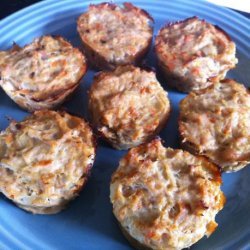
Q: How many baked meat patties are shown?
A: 7